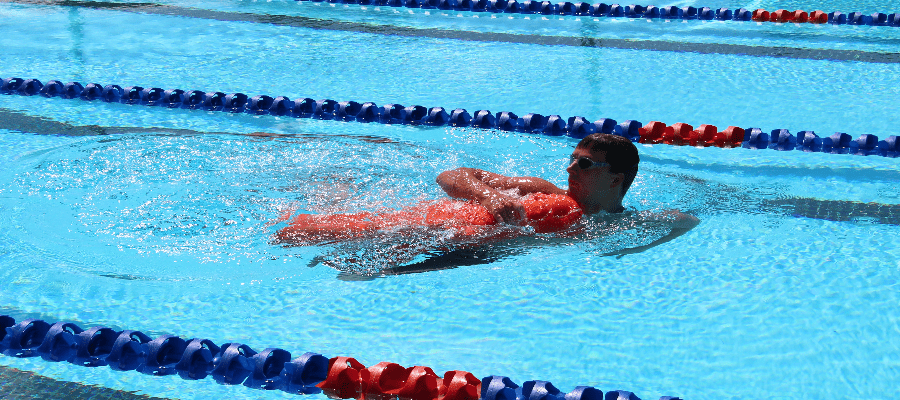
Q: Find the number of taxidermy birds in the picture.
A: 0